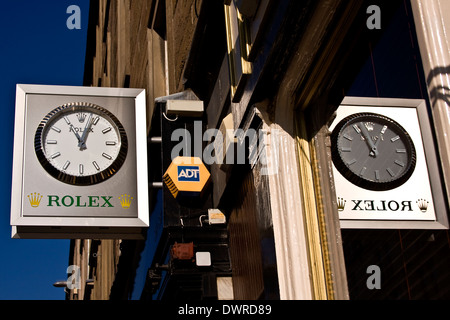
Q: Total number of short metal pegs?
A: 2